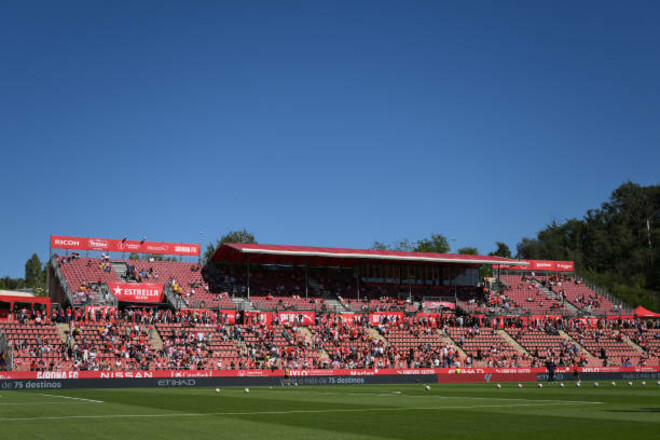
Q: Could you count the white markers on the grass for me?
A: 13